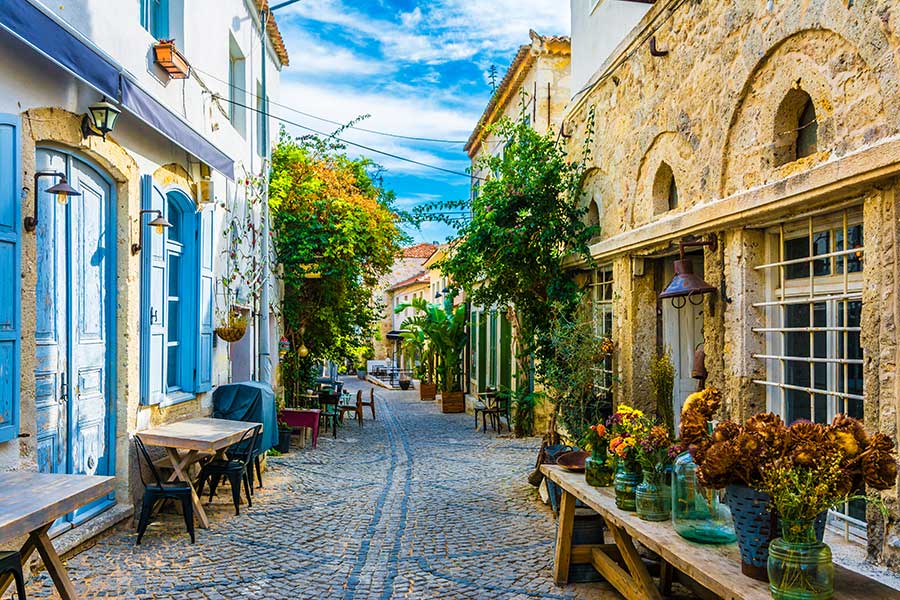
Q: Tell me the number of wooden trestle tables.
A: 3